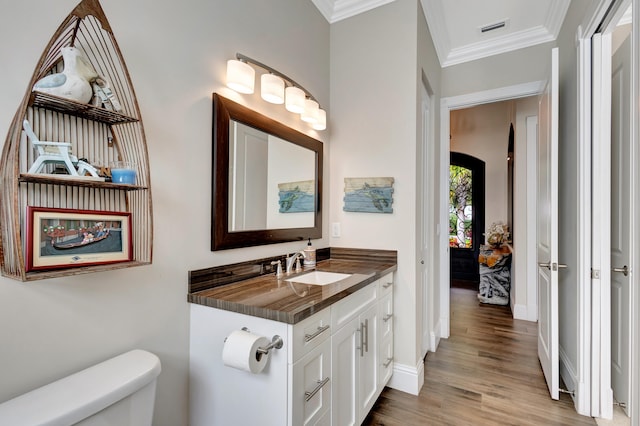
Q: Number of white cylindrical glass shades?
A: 5